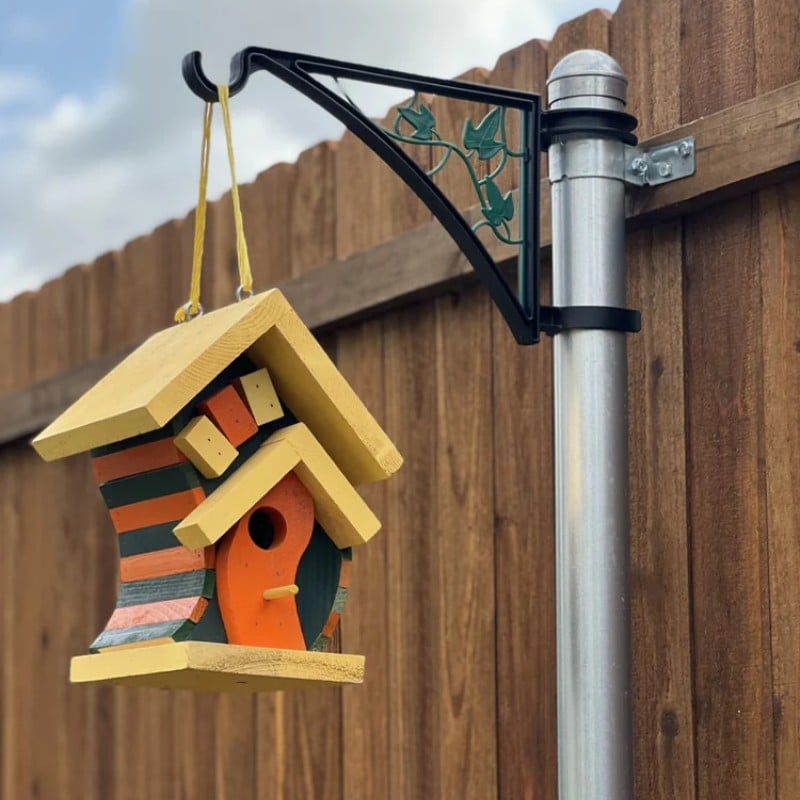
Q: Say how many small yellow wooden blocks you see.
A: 2